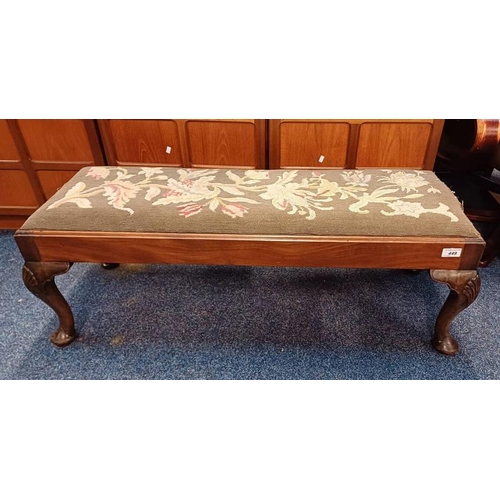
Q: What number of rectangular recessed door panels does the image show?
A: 8